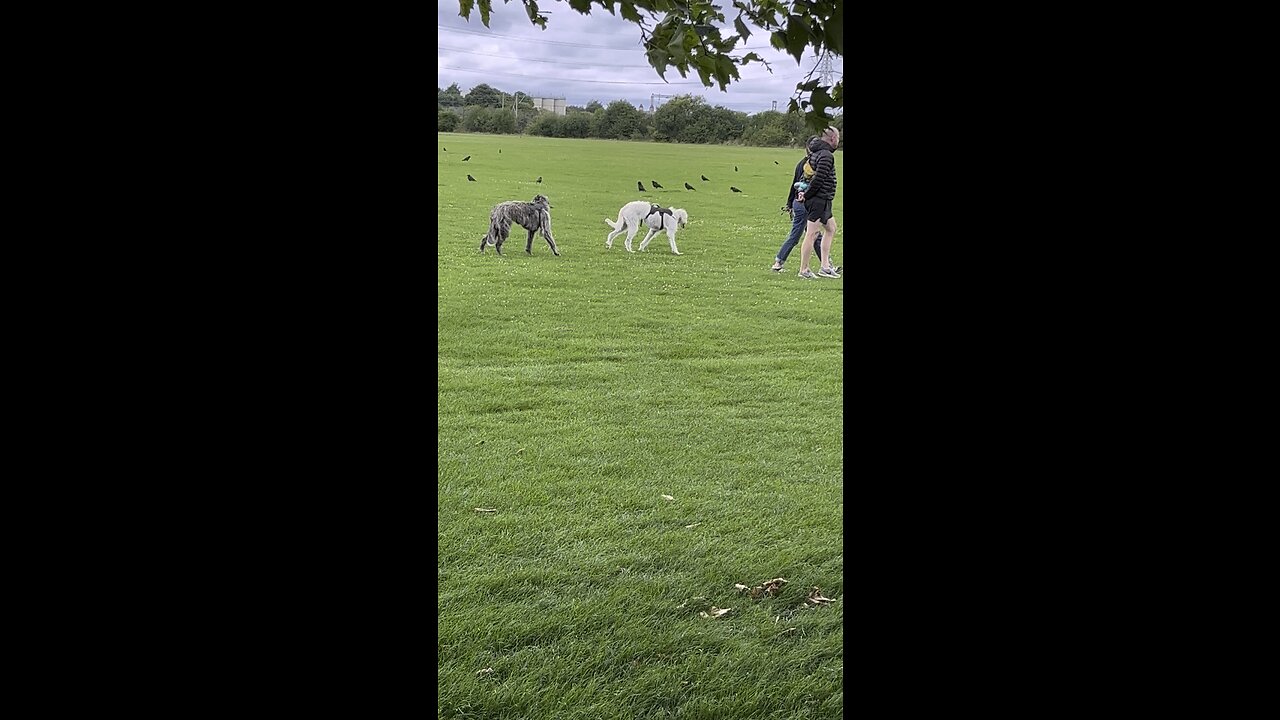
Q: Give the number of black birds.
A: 12